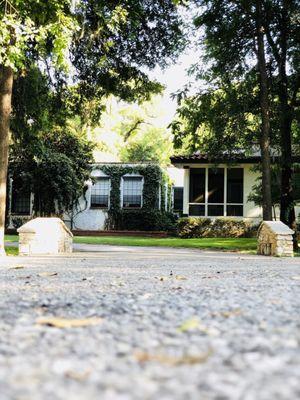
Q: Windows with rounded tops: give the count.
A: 2